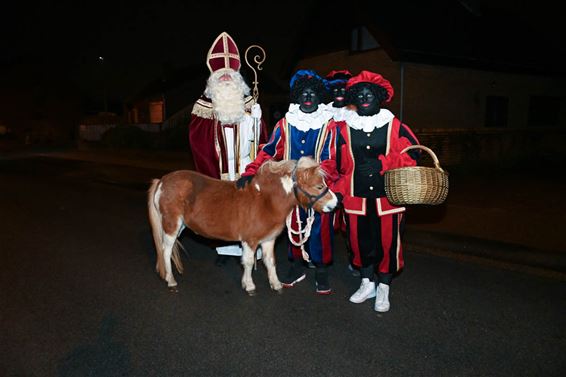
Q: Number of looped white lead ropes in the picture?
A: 1